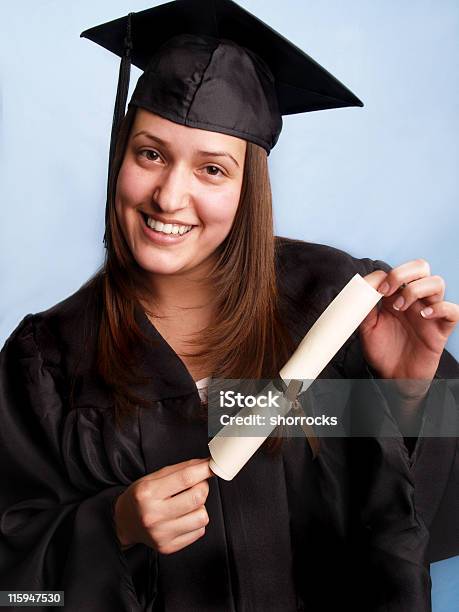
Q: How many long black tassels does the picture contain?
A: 1